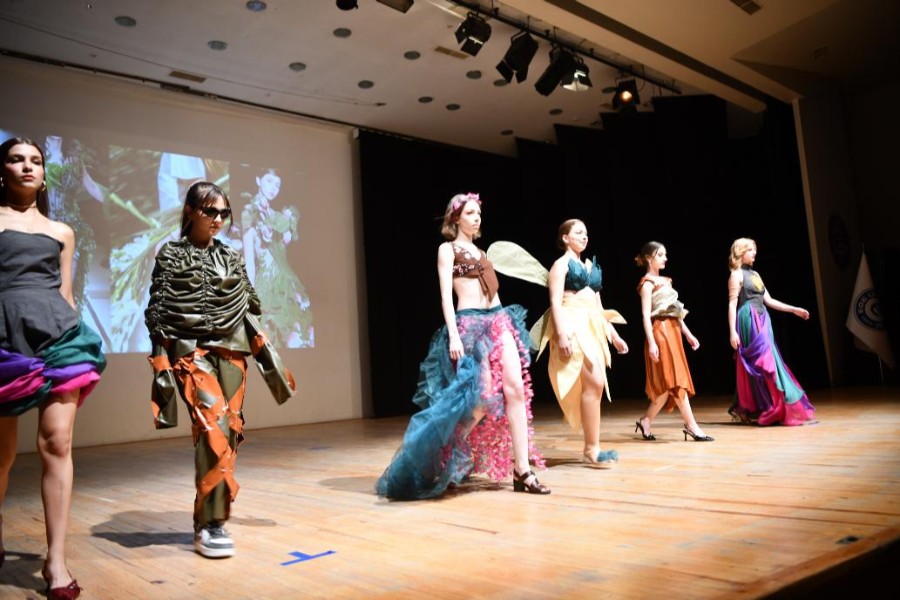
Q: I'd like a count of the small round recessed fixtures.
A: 14